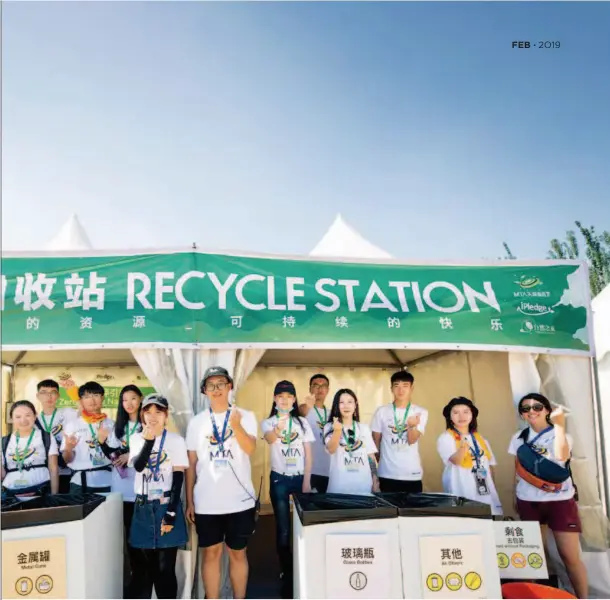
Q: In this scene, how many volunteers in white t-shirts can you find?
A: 12